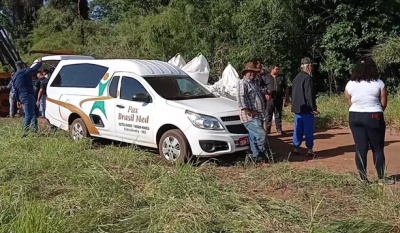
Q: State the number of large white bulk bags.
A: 3